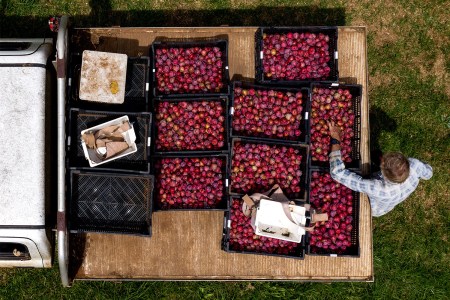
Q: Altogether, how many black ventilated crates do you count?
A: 12